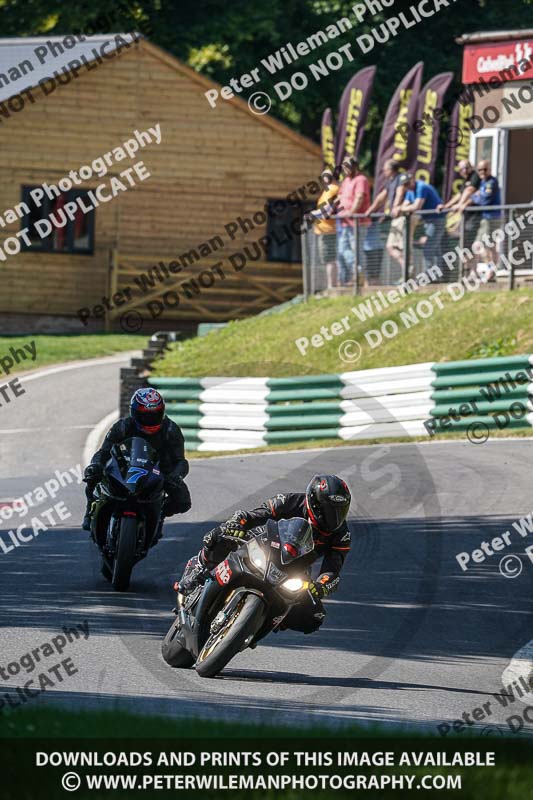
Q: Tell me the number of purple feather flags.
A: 5